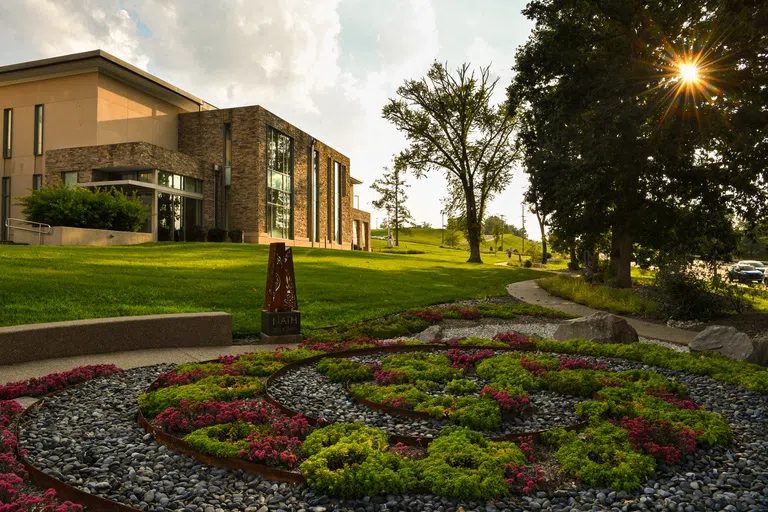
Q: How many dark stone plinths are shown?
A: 1